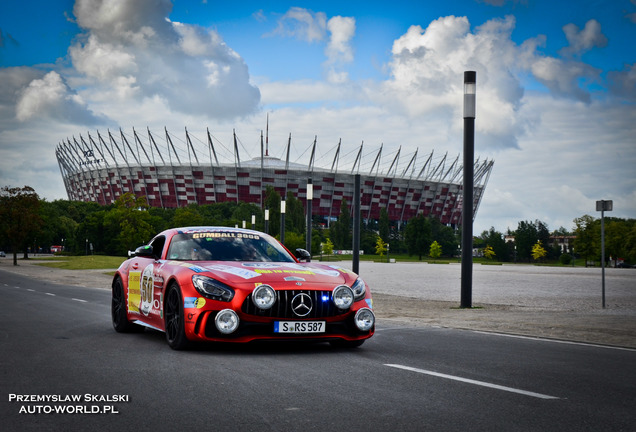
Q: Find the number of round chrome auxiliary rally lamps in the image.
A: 4